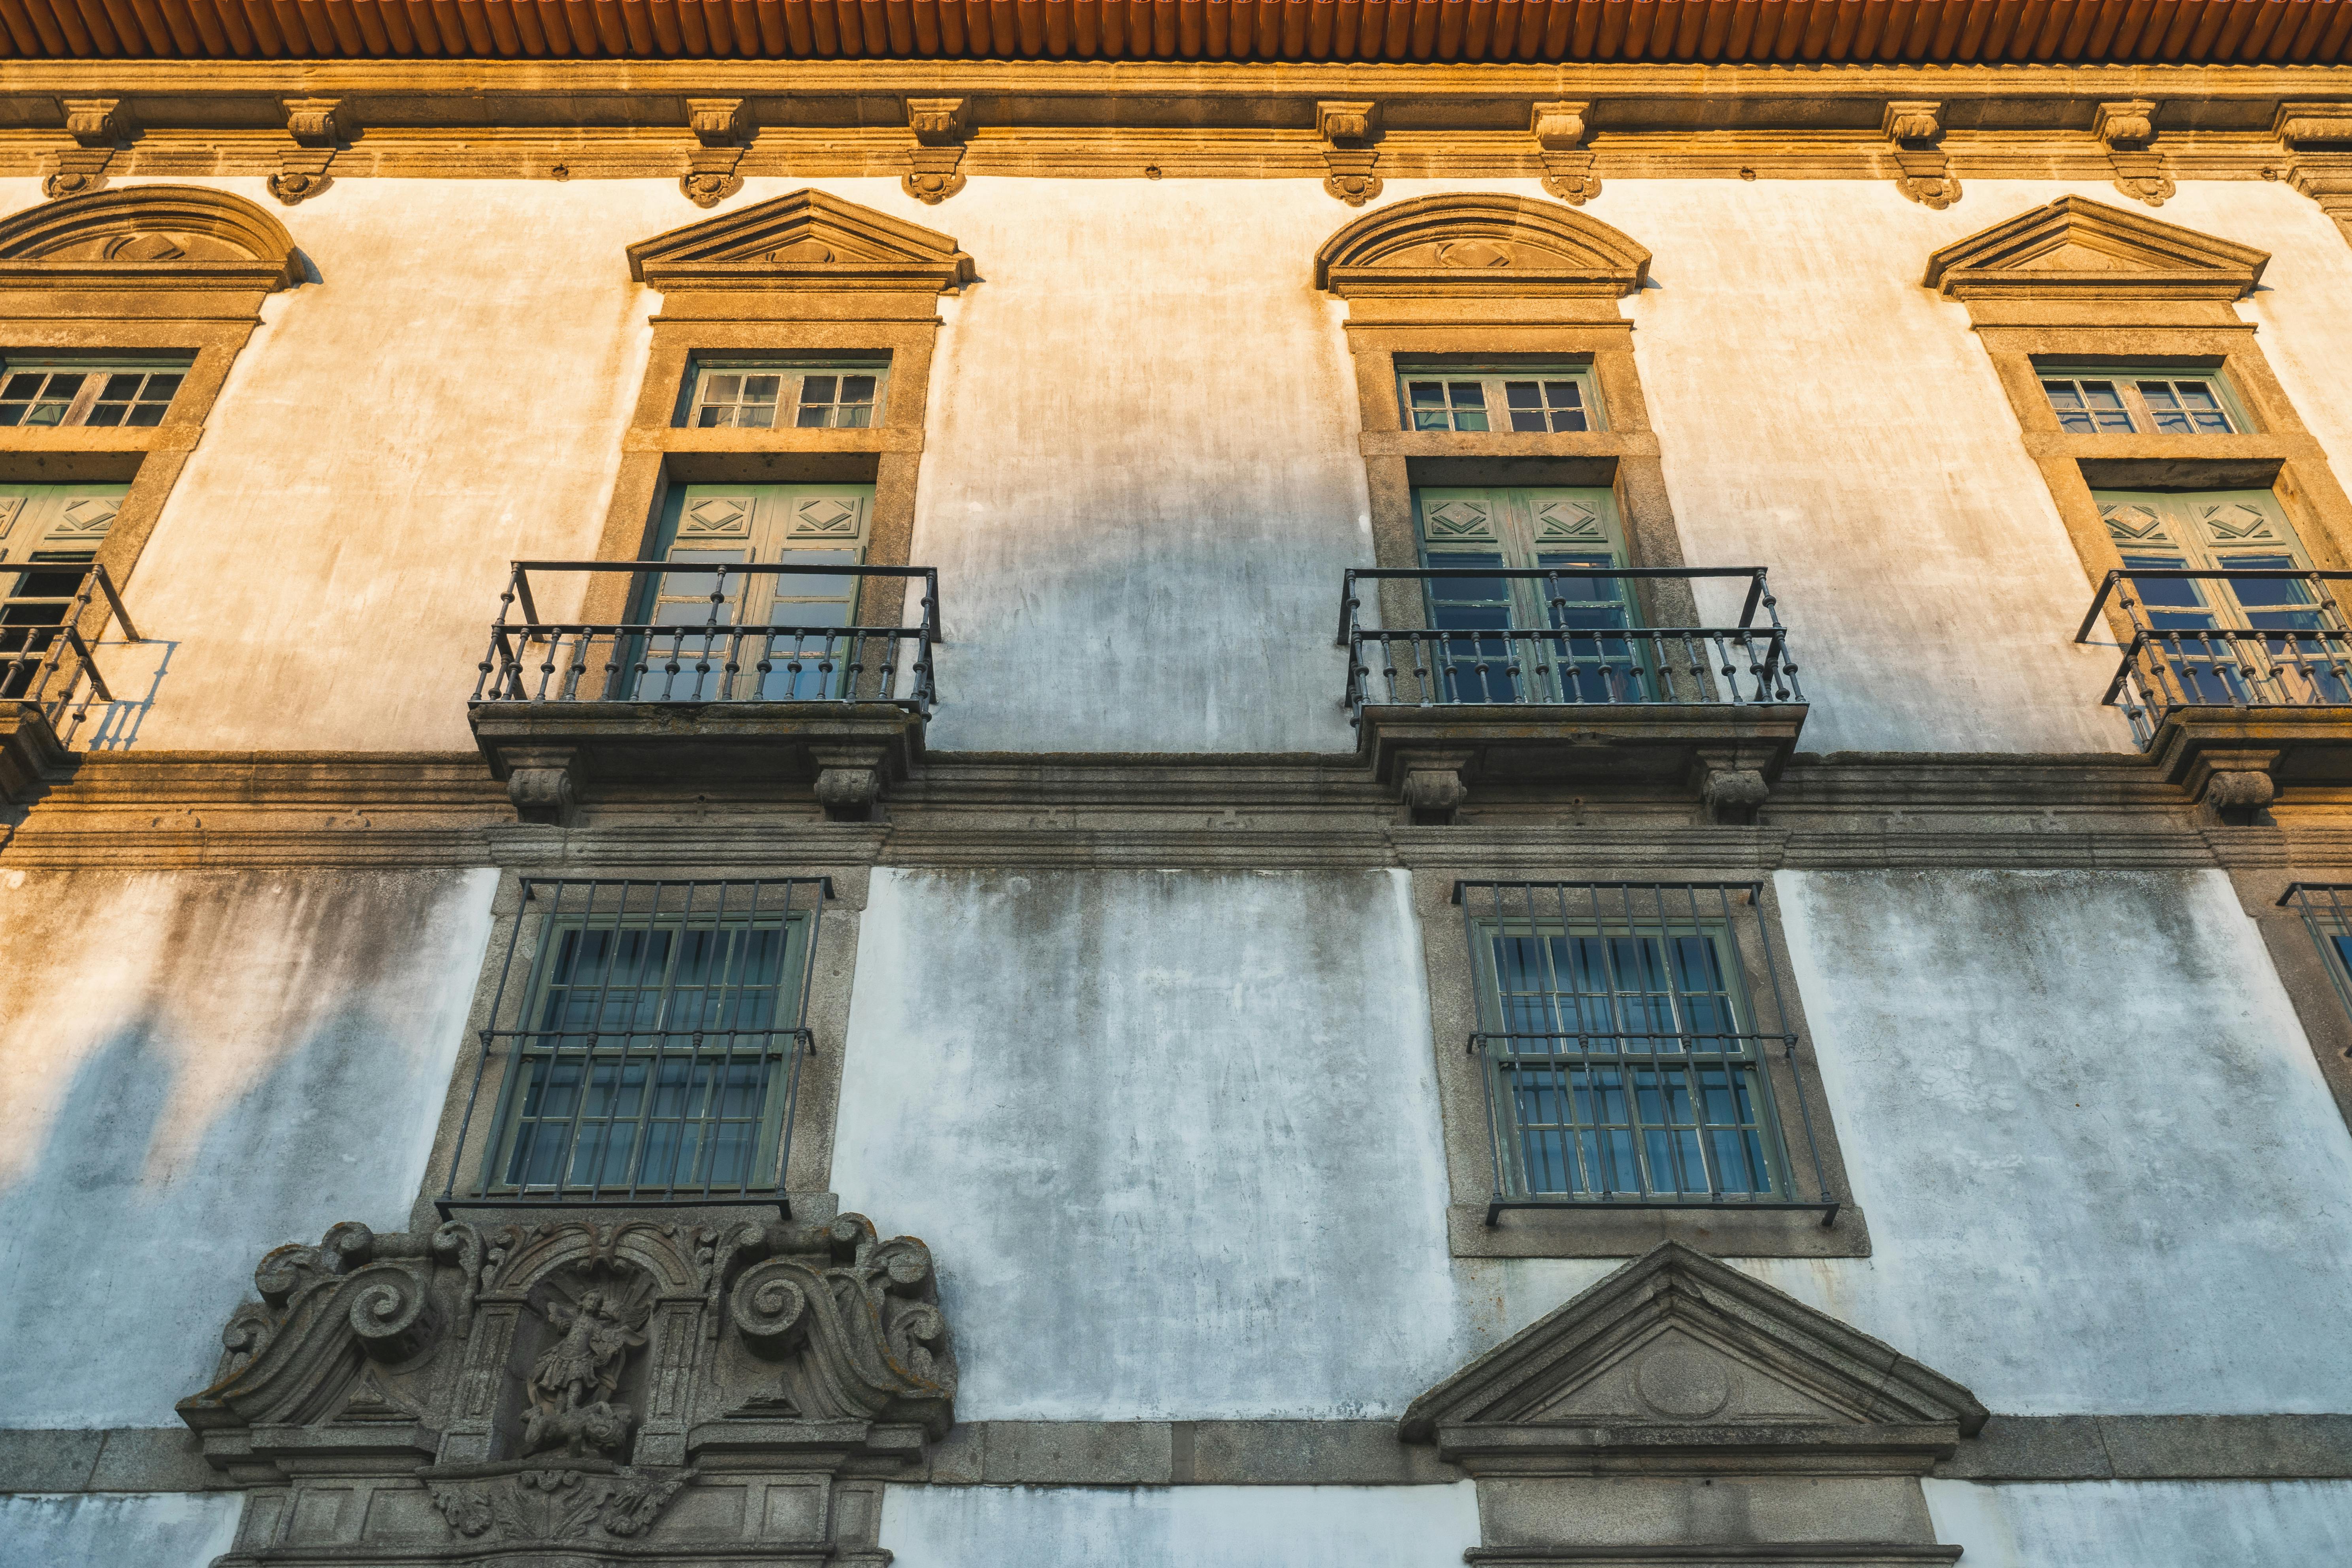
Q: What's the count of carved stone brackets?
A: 13